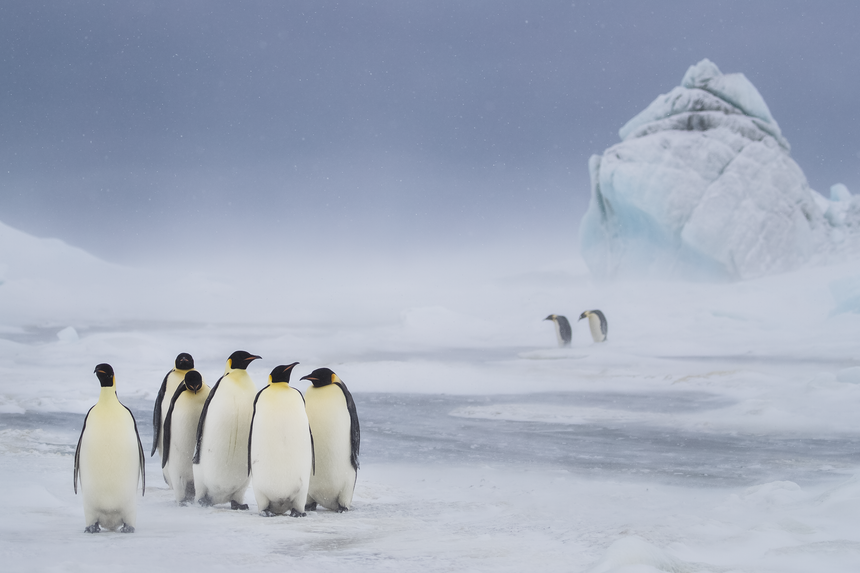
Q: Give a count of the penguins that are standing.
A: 8